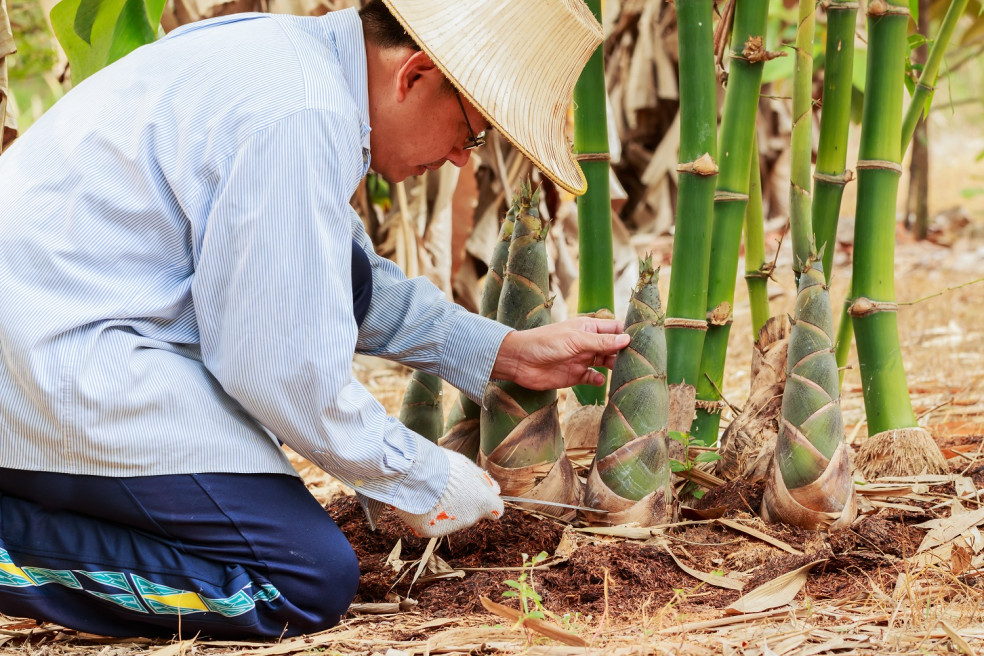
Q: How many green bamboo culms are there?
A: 8